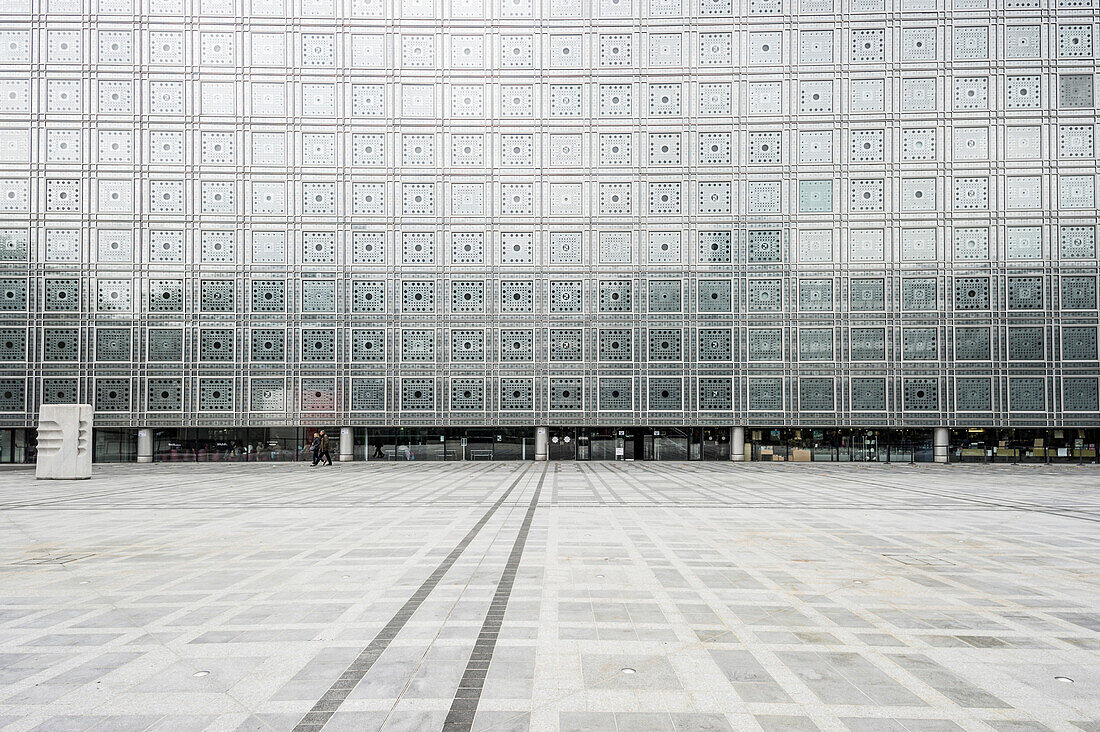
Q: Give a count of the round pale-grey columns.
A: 5